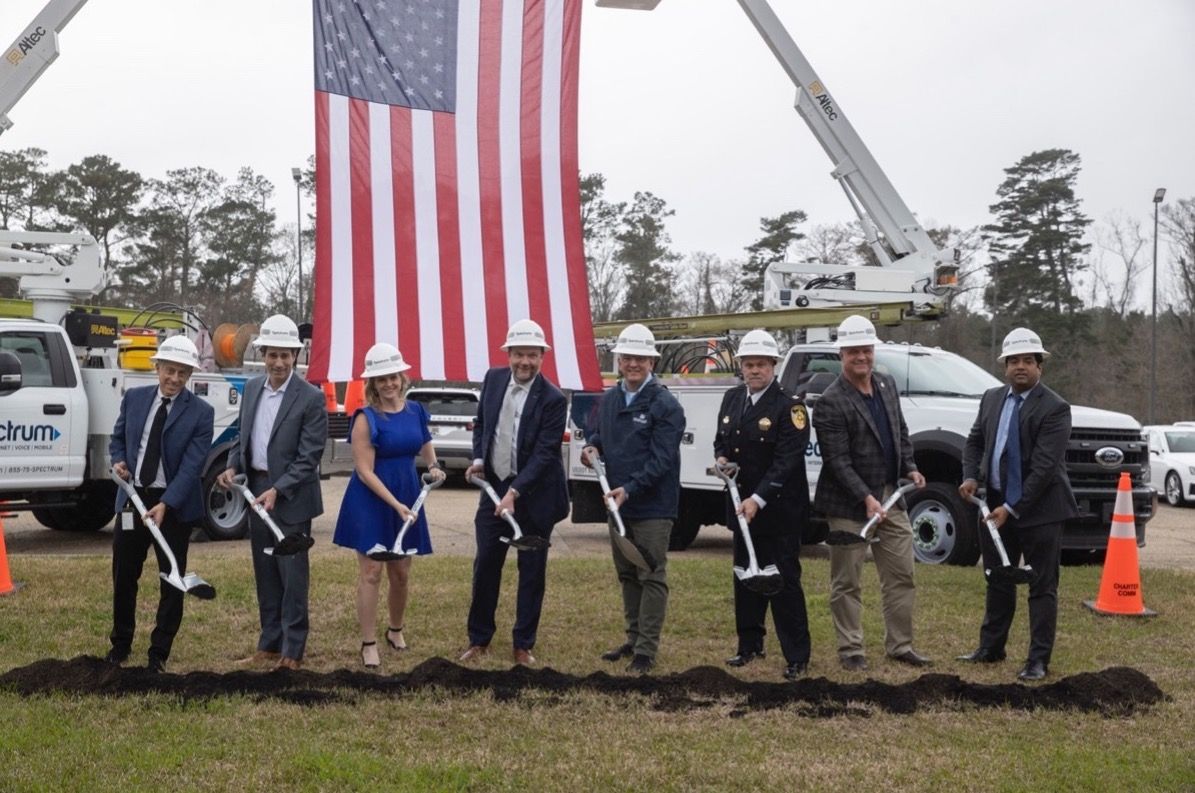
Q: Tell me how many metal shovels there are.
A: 8